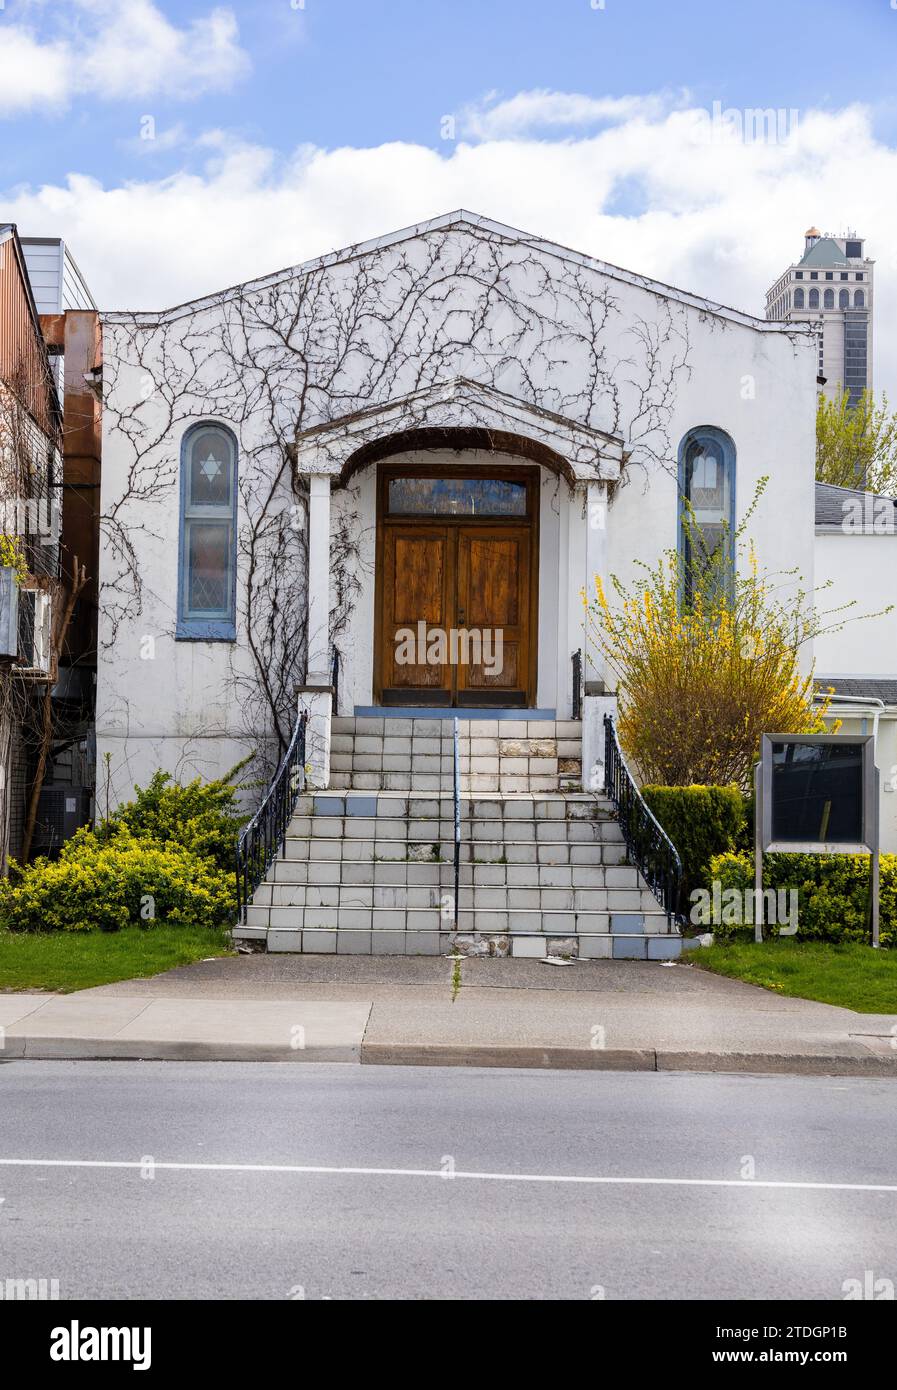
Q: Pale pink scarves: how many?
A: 0